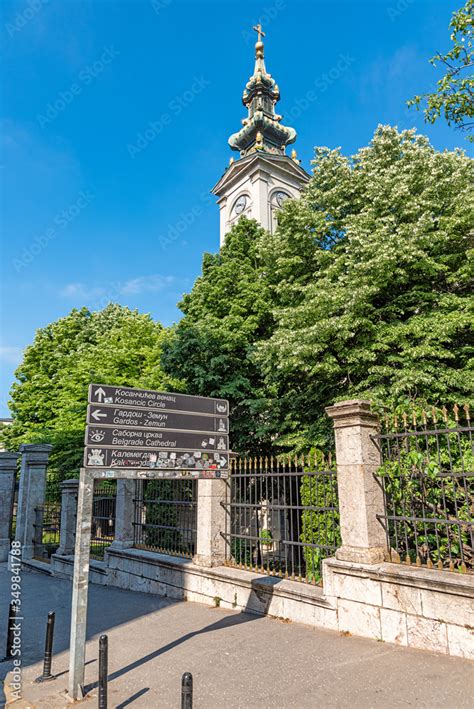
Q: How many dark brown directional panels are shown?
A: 4